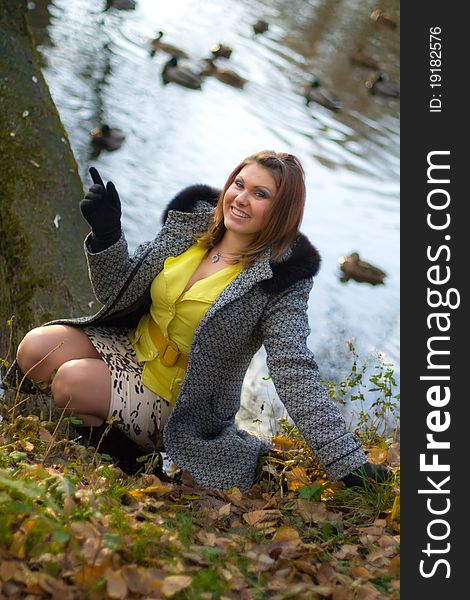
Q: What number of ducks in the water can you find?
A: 12